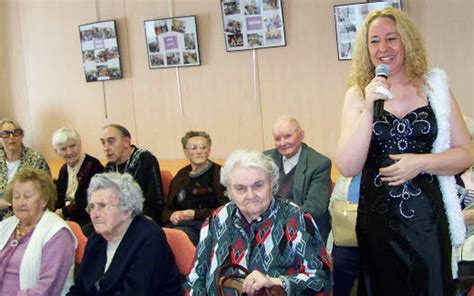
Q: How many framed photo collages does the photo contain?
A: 4